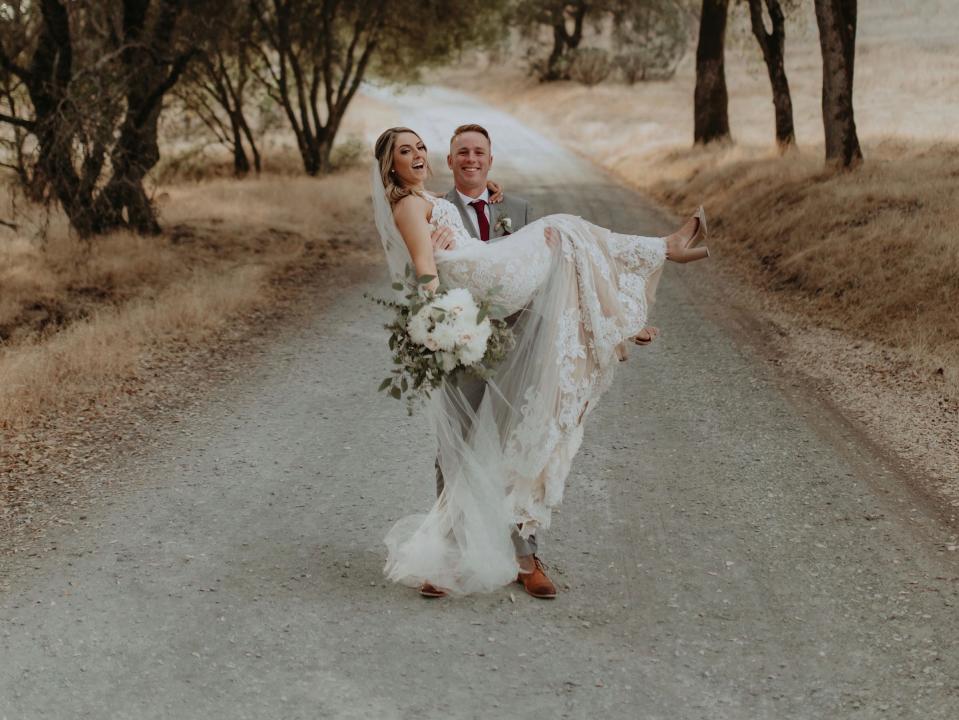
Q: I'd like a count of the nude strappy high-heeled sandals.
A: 2